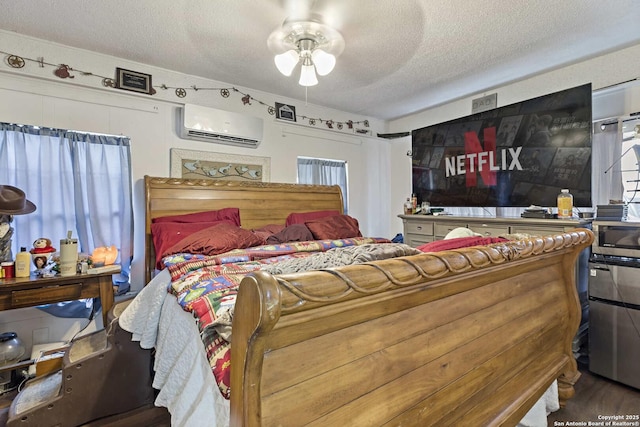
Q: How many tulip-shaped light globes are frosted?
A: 3